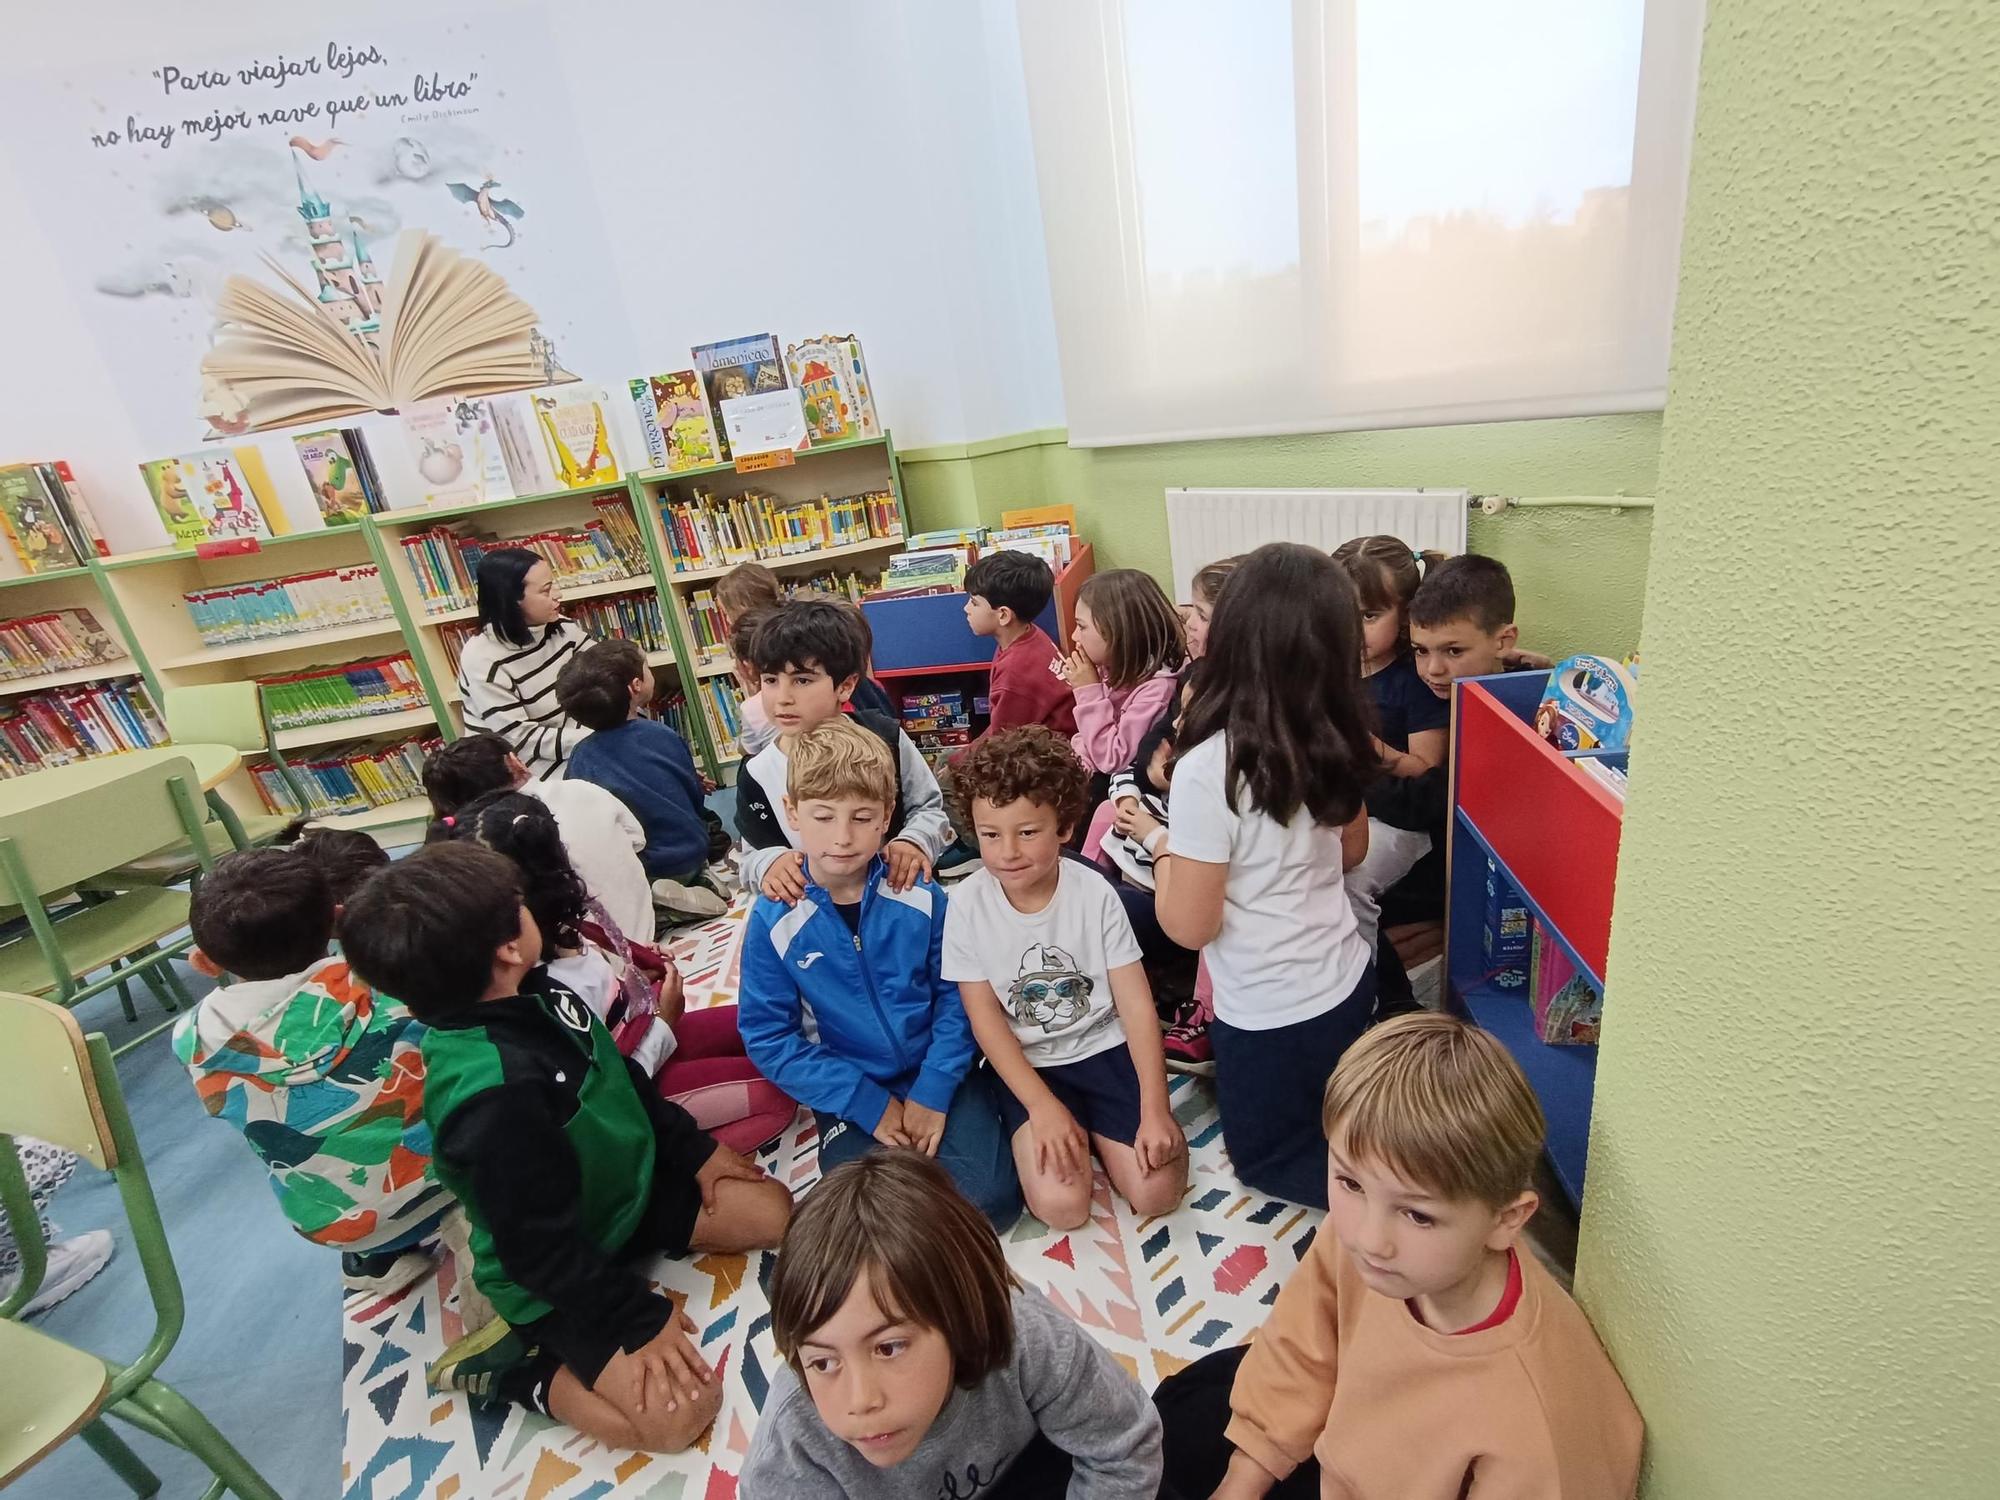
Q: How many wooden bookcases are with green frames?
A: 4